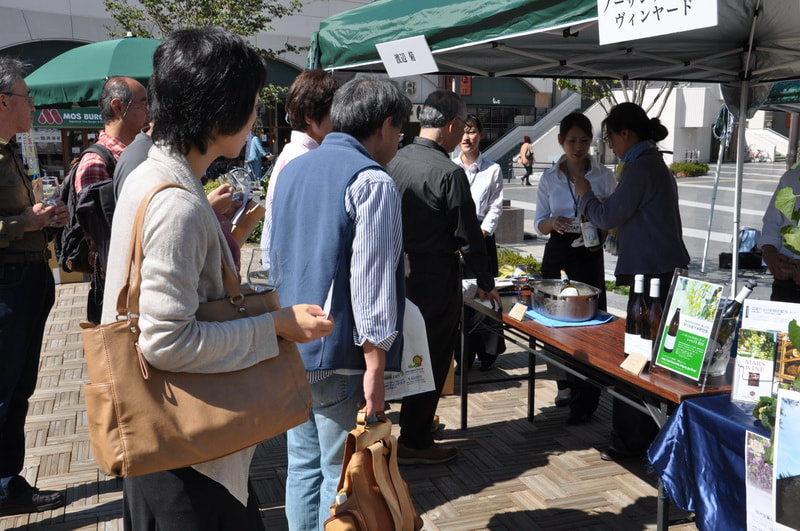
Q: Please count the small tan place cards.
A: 2